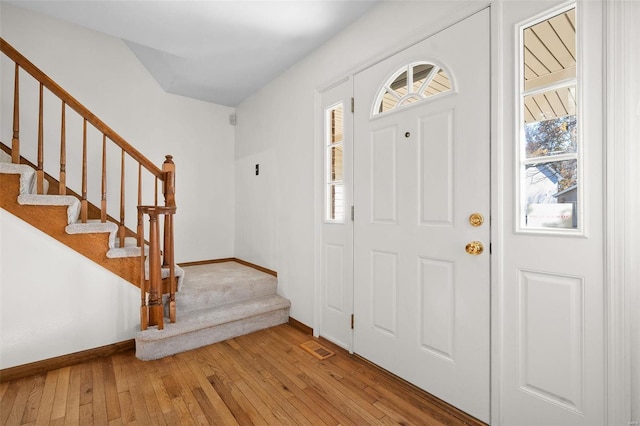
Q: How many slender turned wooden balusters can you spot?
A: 11